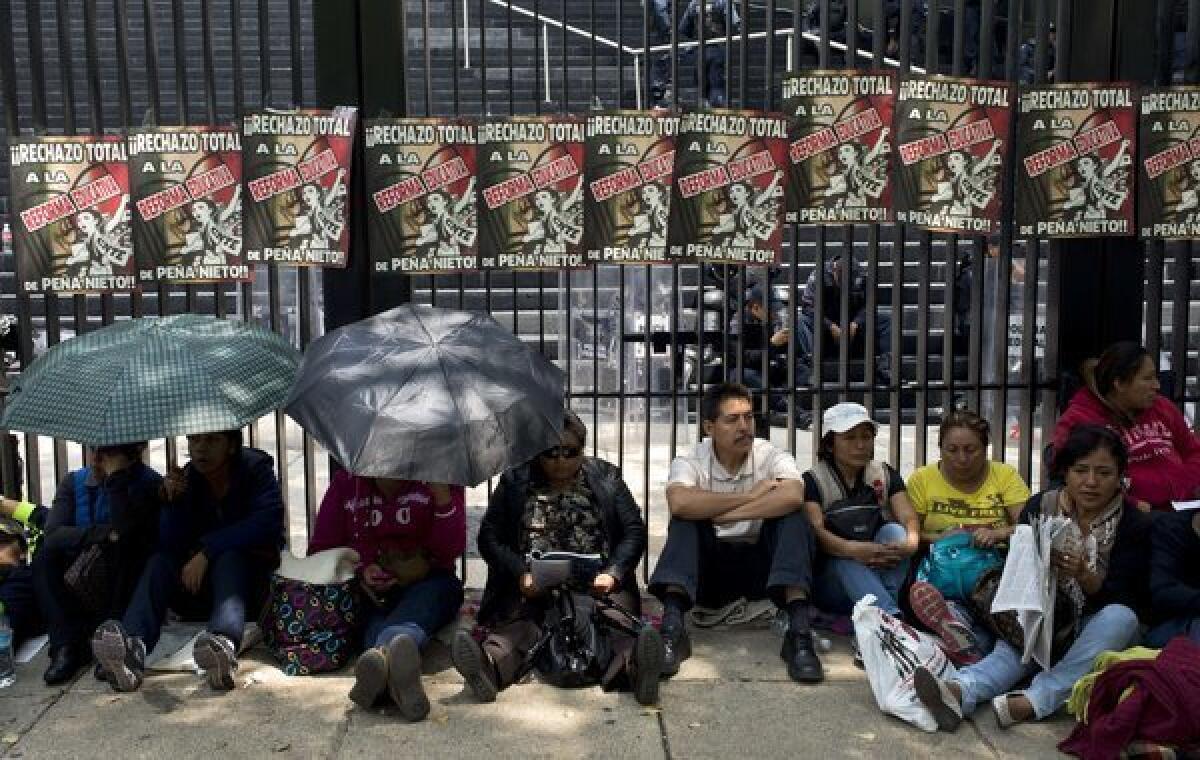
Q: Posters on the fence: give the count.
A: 11